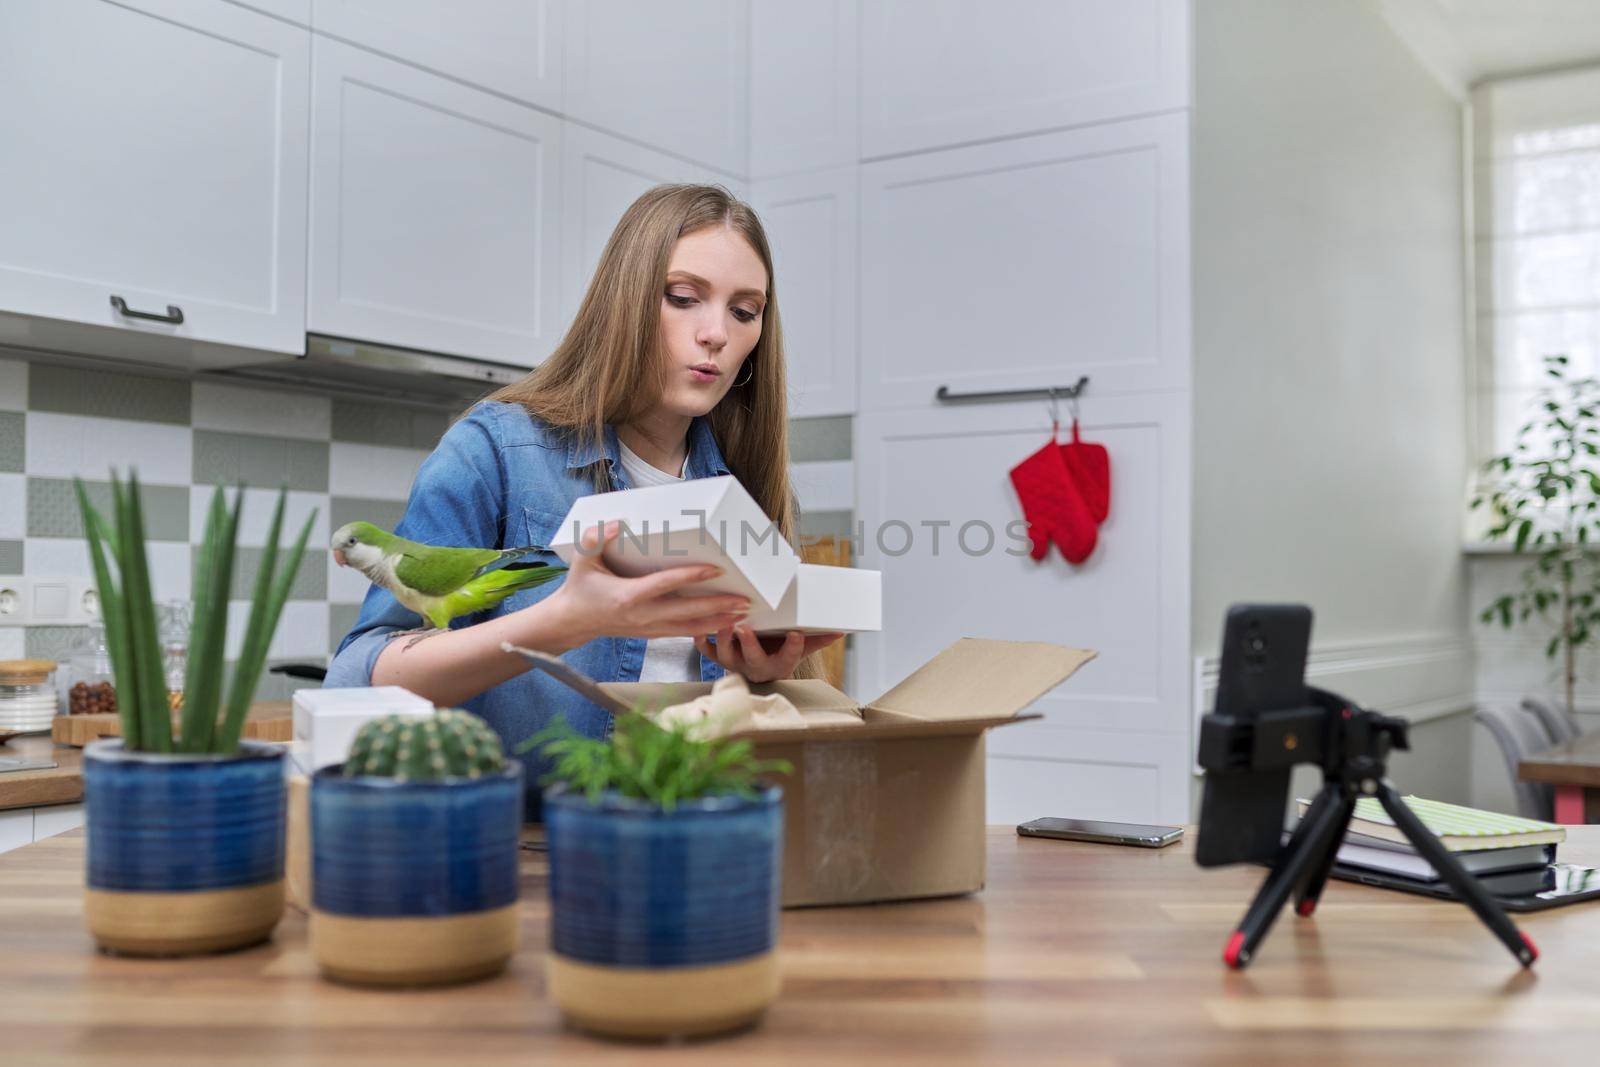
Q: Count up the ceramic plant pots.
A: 3